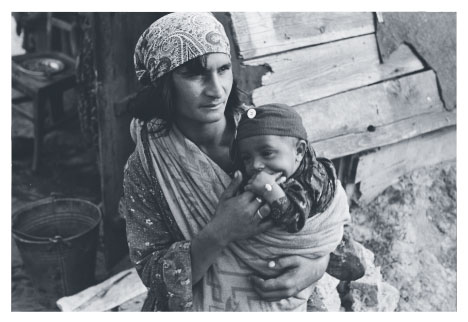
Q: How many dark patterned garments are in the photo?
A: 2